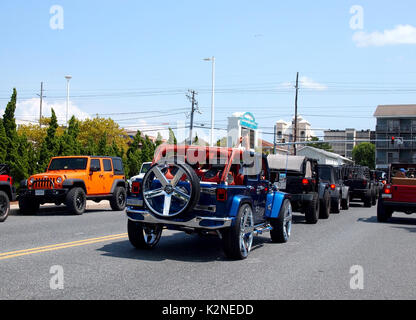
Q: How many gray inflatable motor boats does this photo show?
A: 0